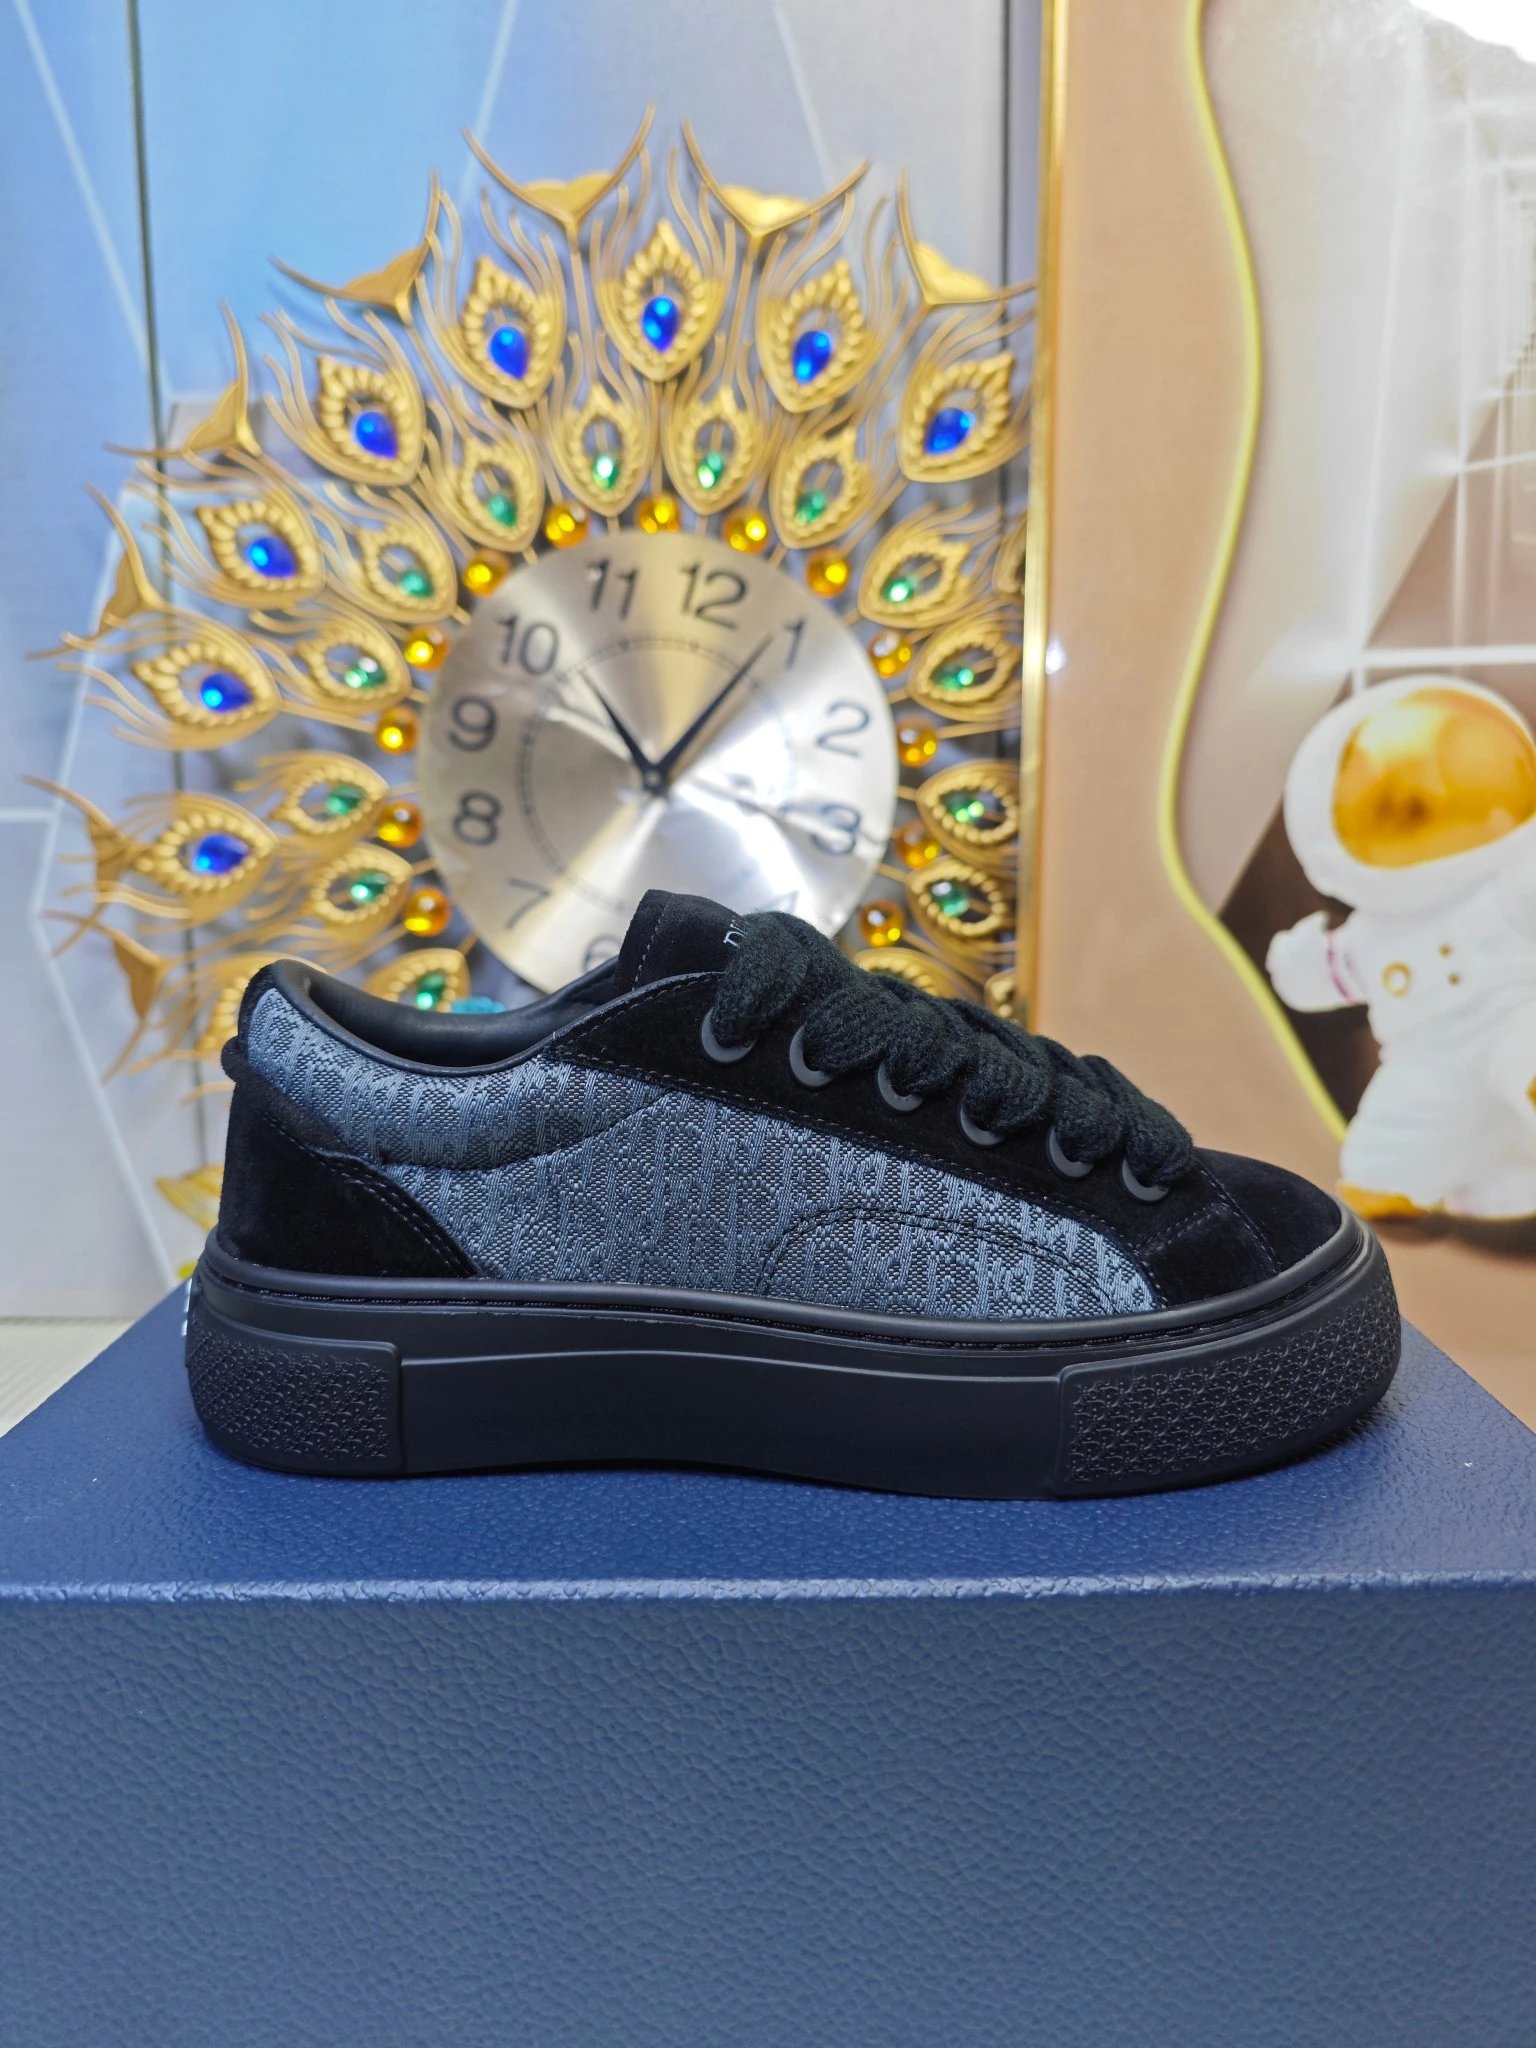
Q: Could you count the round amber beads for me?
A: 13